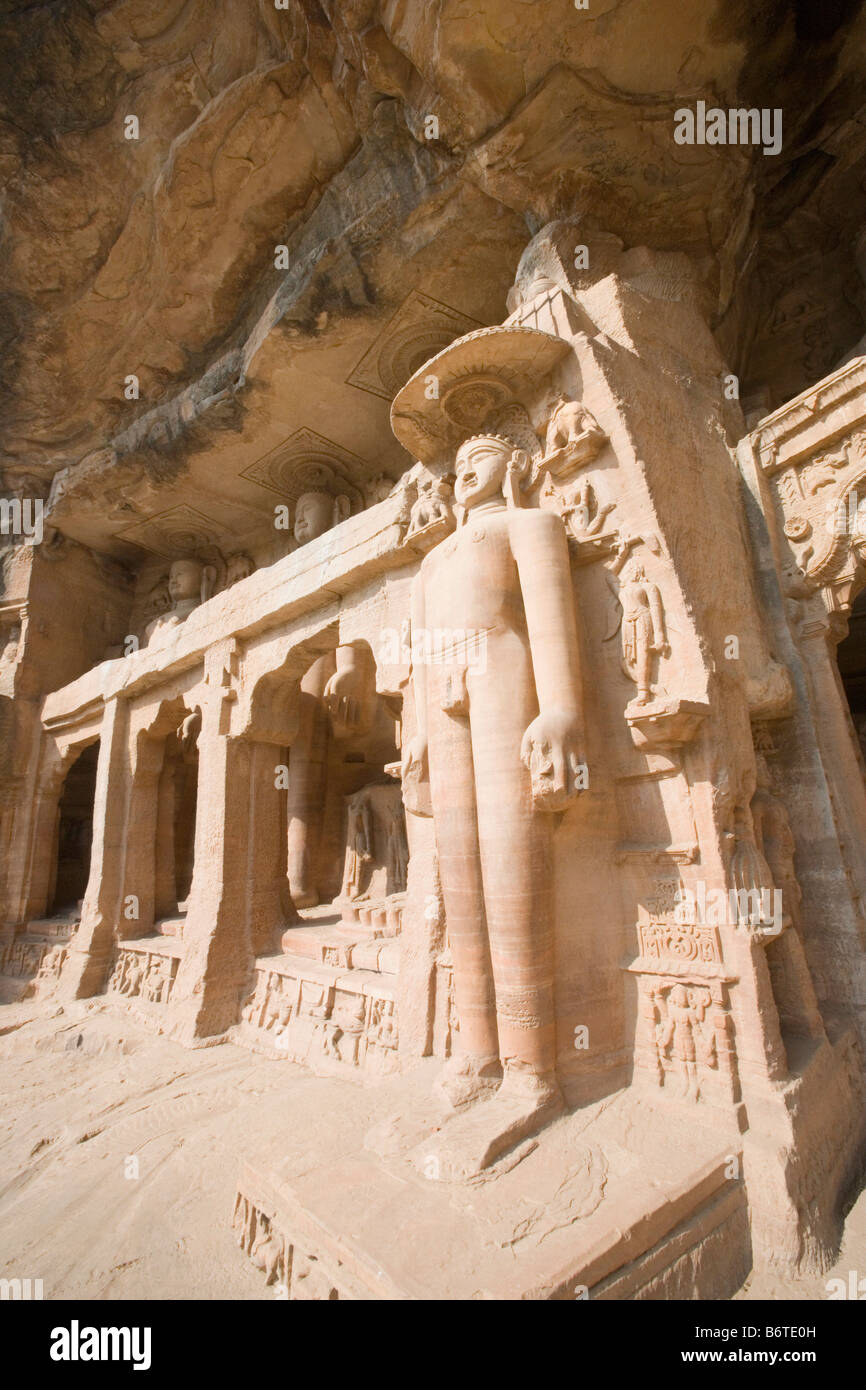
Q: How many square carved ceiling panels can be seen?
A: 3